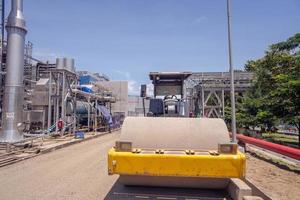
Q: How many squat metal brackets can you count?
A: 2